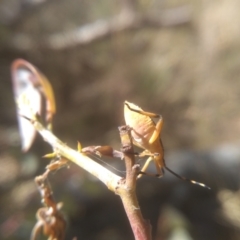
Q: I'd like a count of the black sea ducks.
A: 0